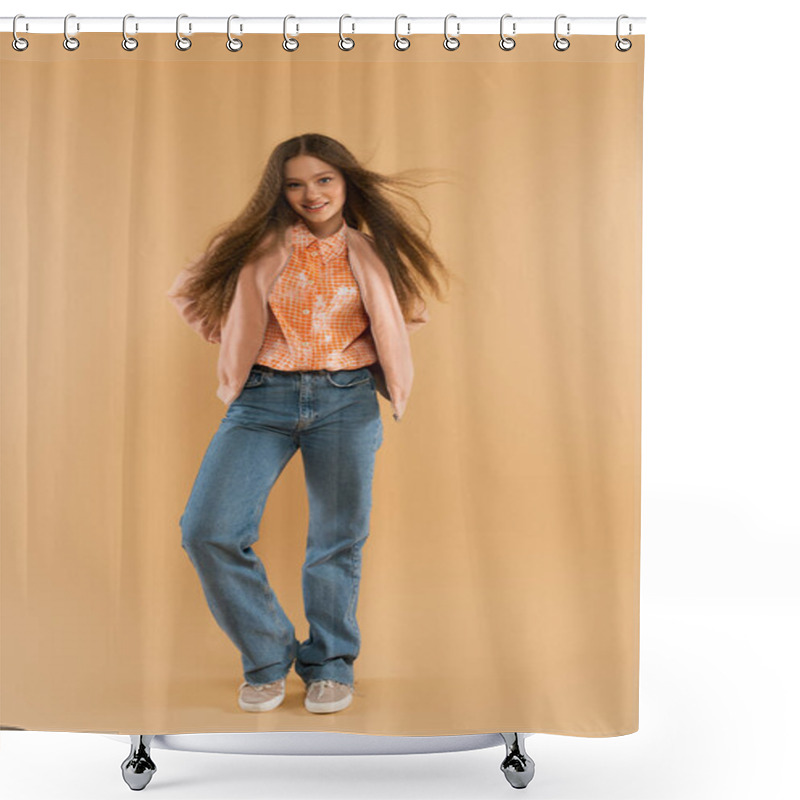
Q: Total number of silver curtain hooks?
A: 12